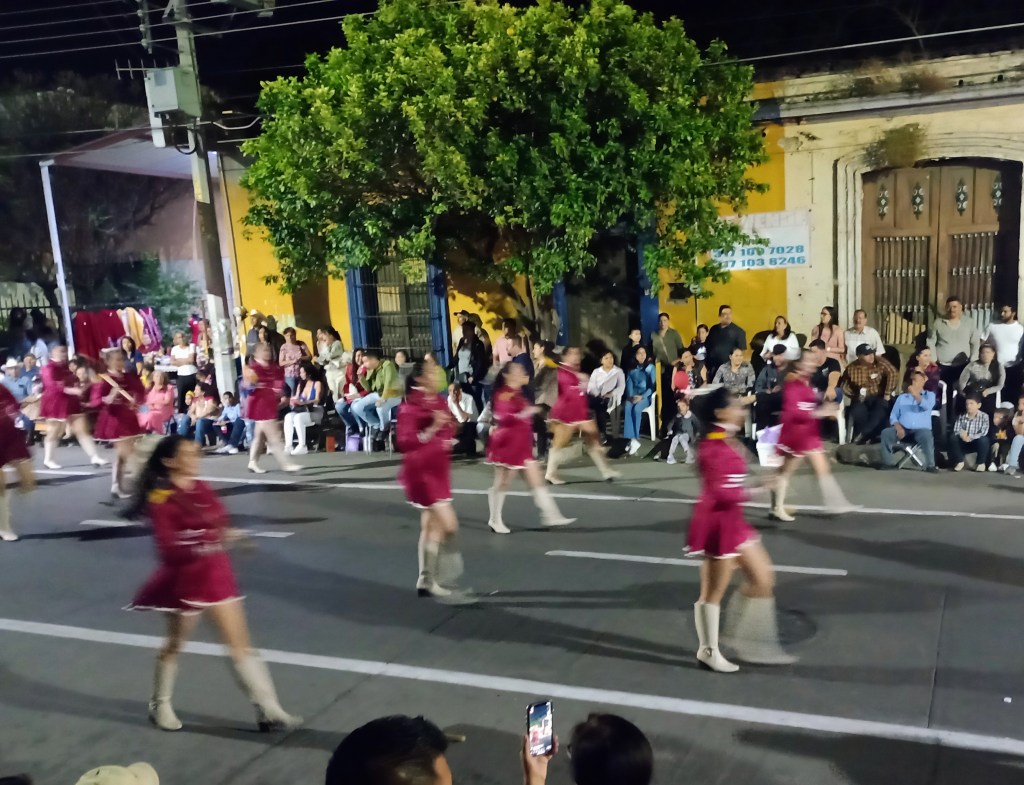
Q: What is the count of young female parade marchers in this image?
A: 10